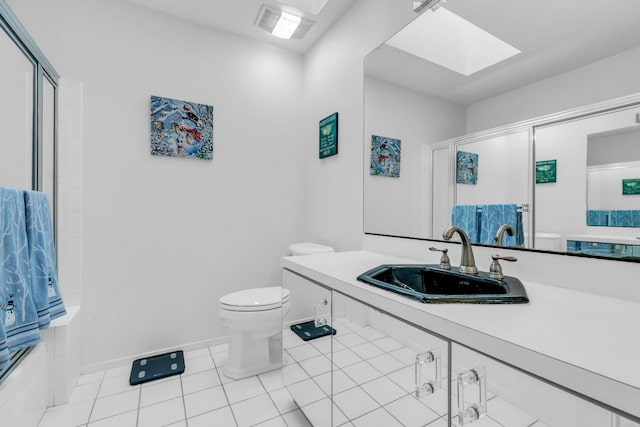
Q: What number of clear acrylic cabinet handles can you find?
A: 3